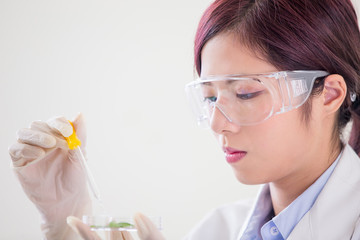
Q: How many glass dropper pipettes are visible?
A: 1